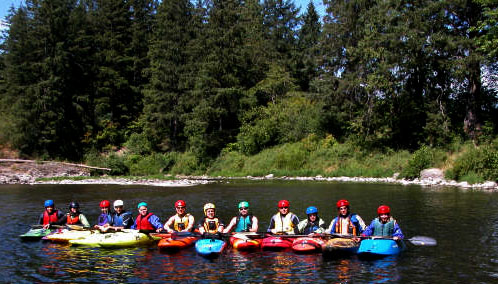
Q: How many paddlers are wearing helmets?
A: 12